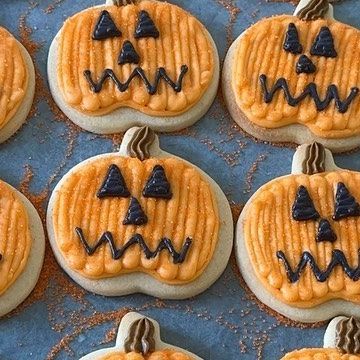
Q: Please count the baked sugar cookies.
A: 8